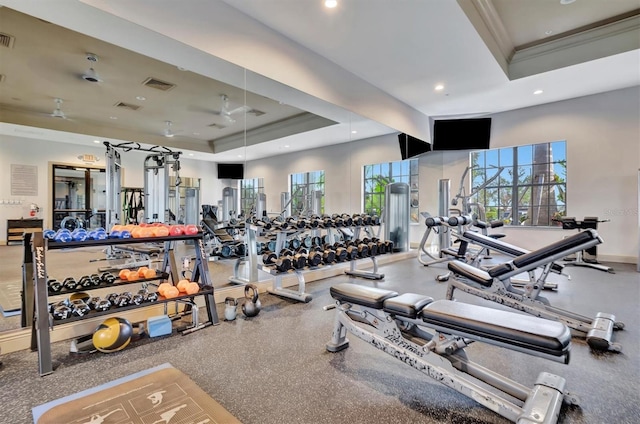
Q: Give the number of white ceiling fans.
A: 4